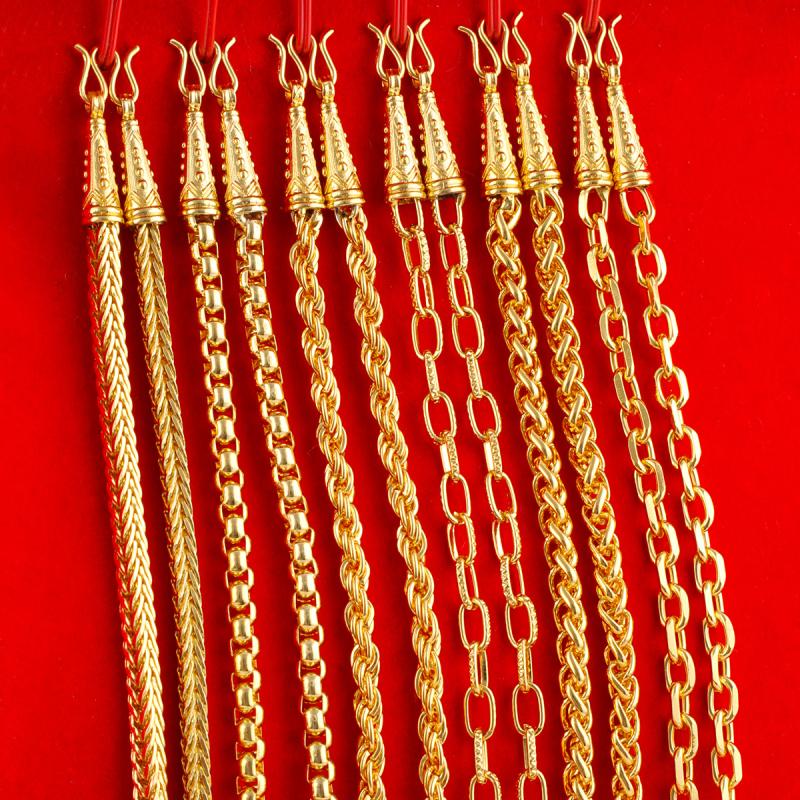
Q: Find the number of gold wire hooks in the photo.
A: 12